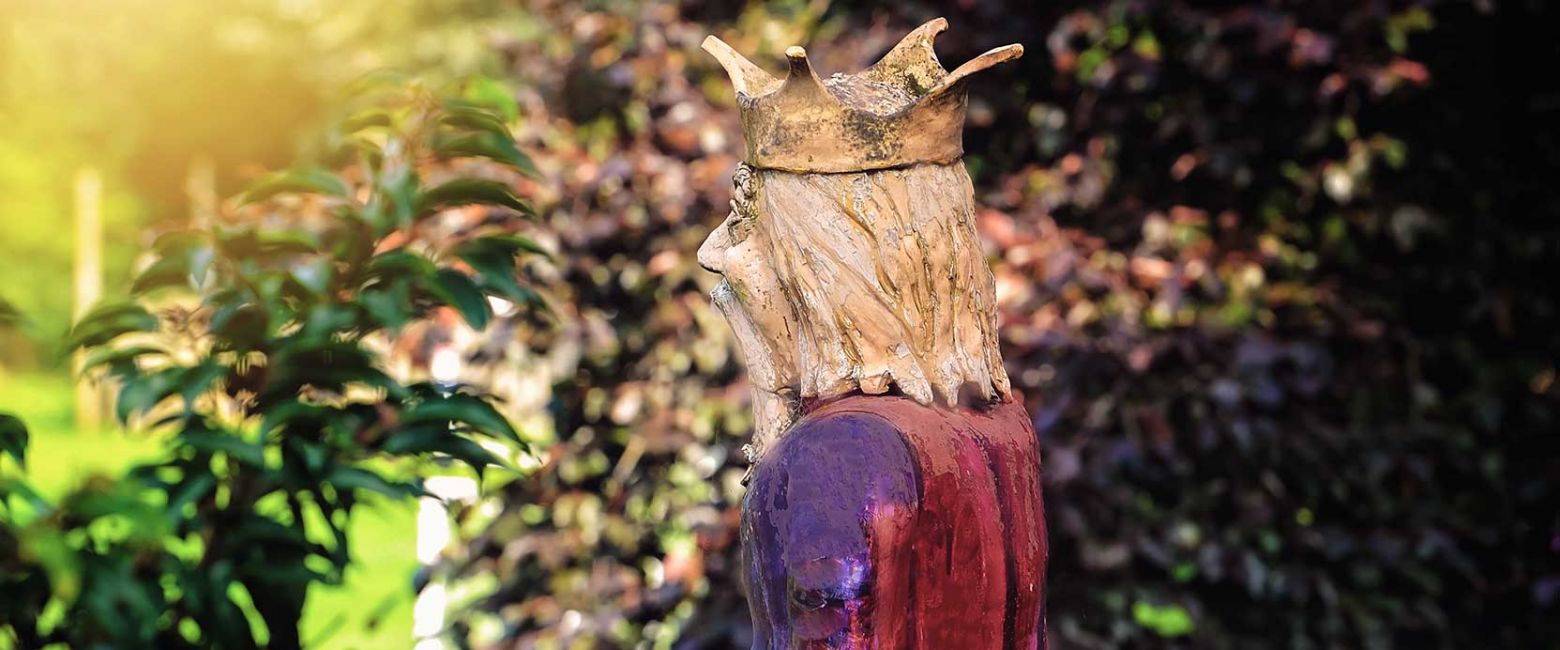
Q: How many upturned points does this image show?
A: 4